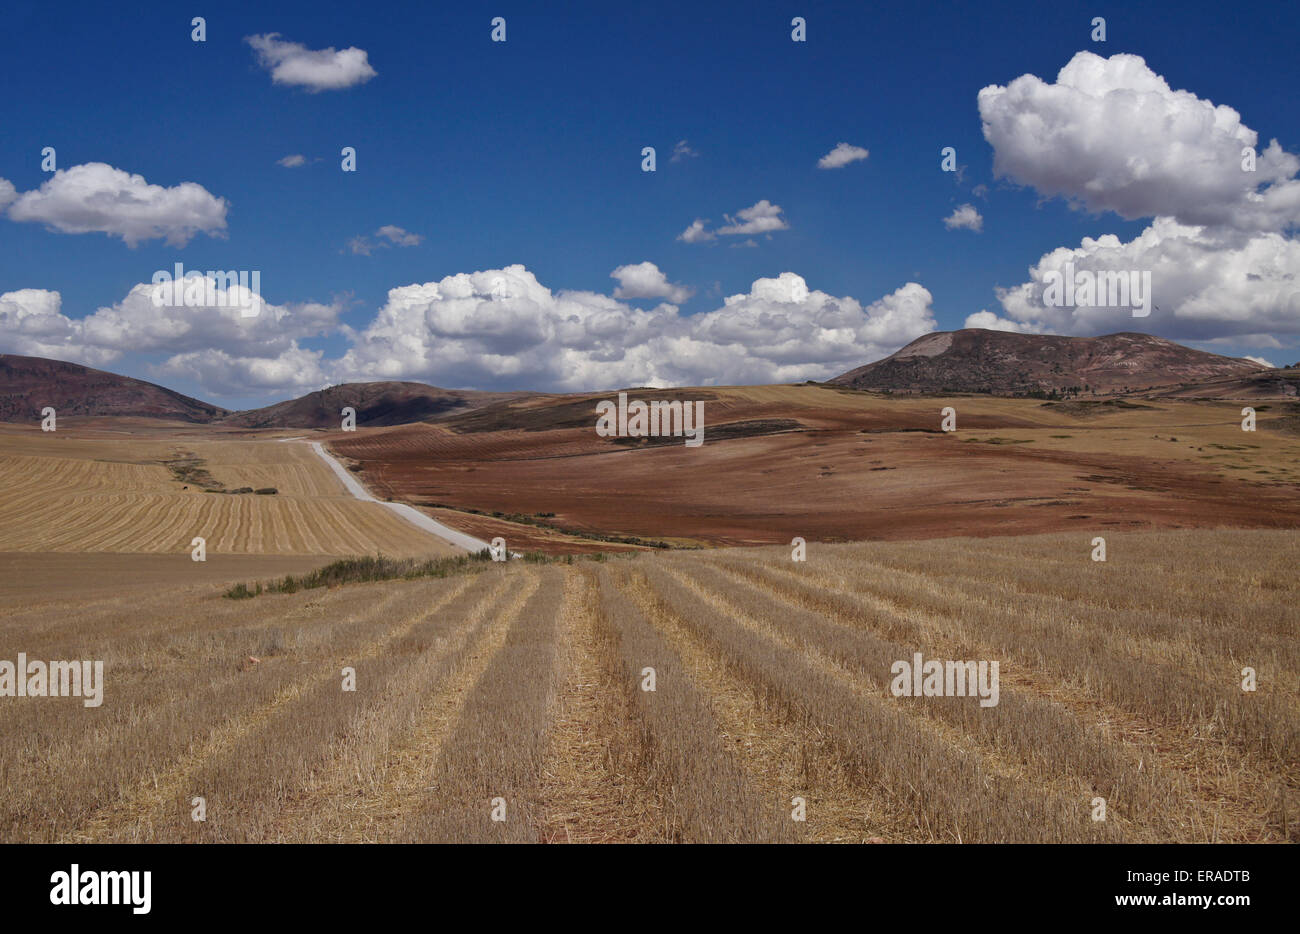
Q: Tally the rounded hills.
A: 3